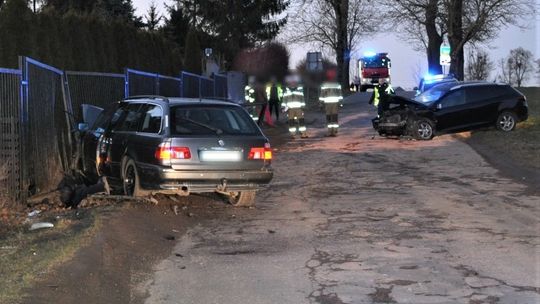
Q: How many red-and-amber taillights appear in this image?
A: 2